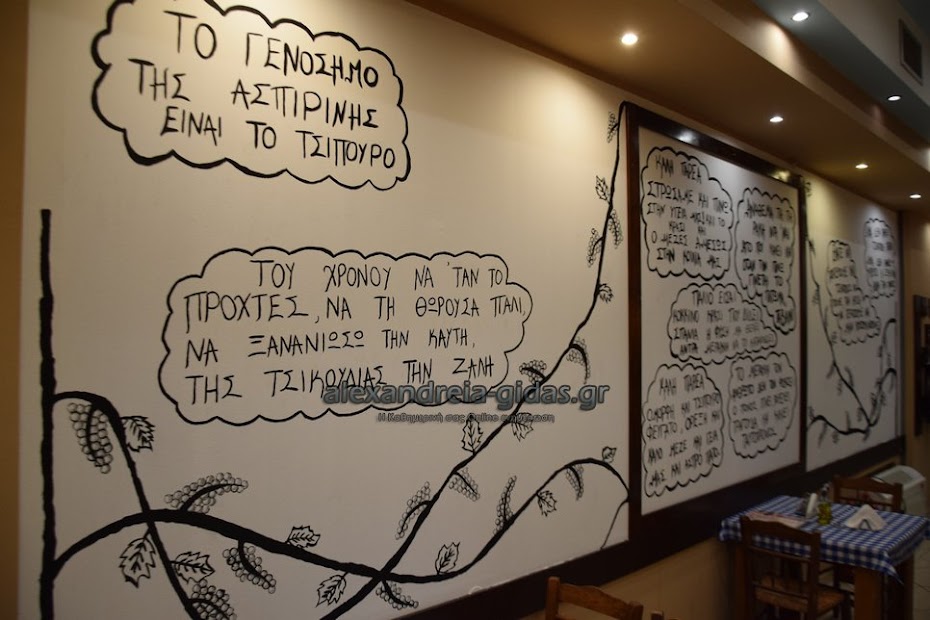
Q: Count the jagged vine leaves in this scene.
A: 12